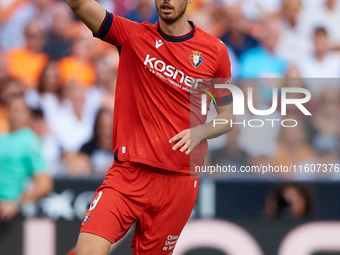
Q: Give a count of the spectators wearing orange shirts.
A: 2